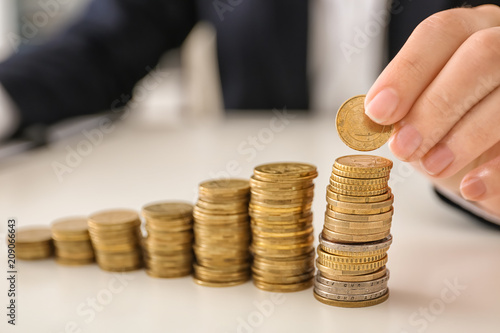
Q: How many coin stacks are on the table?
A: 7